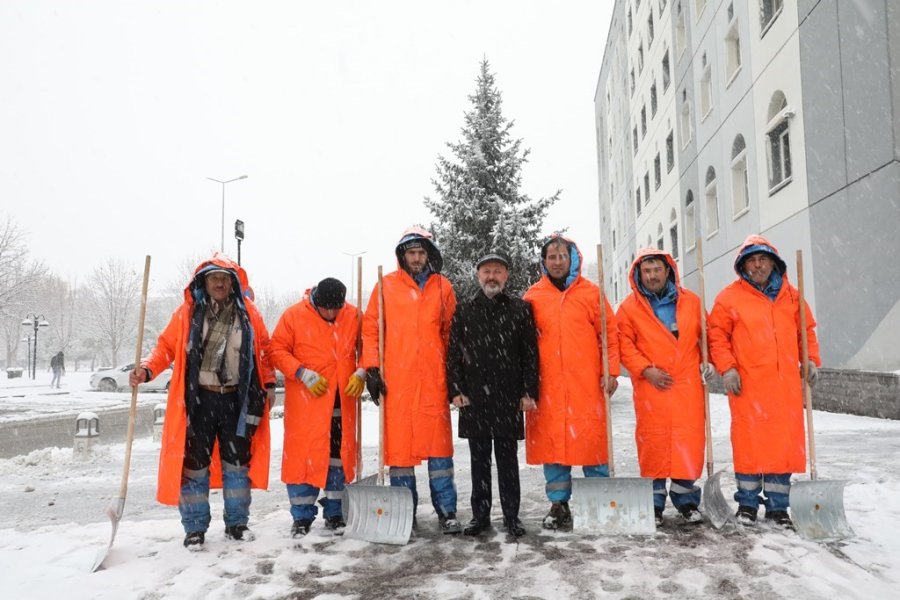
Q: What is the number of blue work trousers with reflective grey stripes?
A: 6